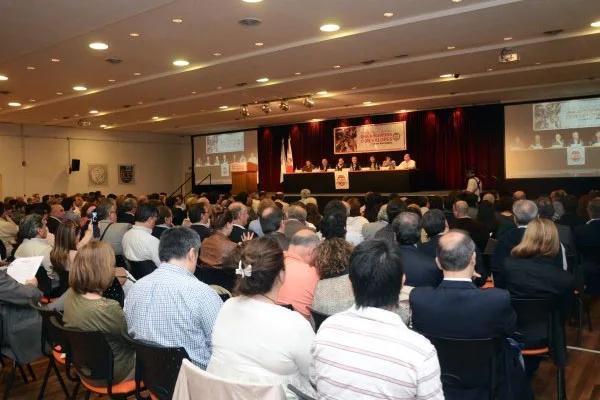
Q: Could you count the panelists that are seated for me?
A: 7